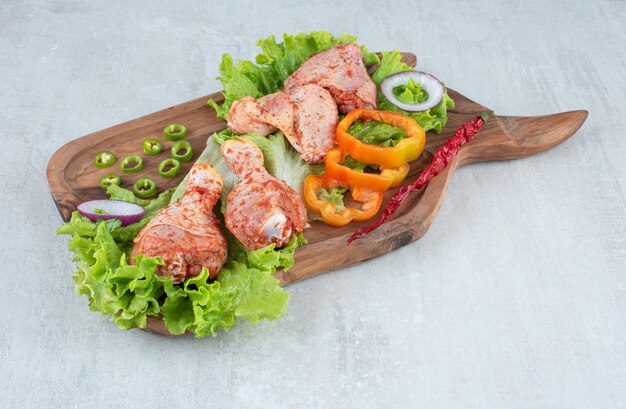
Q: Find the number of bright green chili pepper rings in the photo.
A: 8